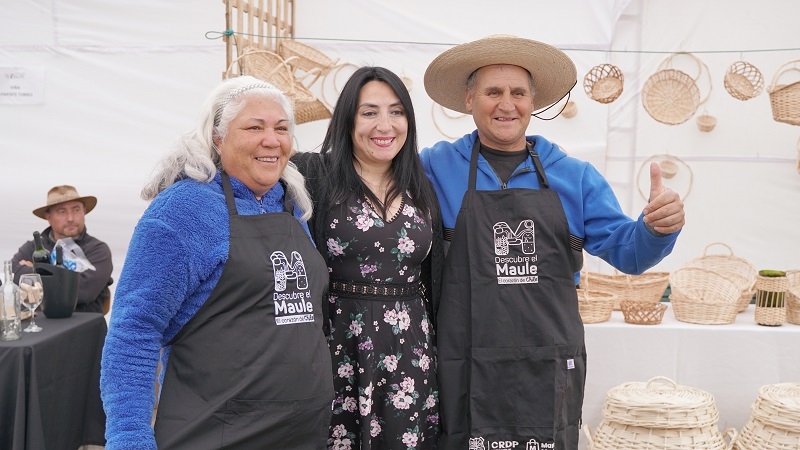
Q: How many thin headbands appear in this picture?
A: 1